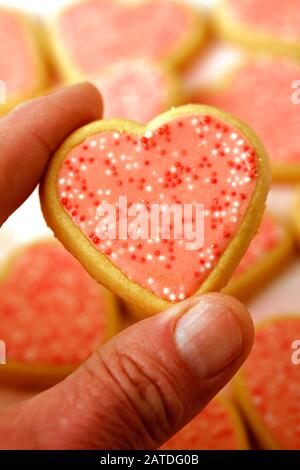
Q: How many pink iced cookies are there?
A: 10